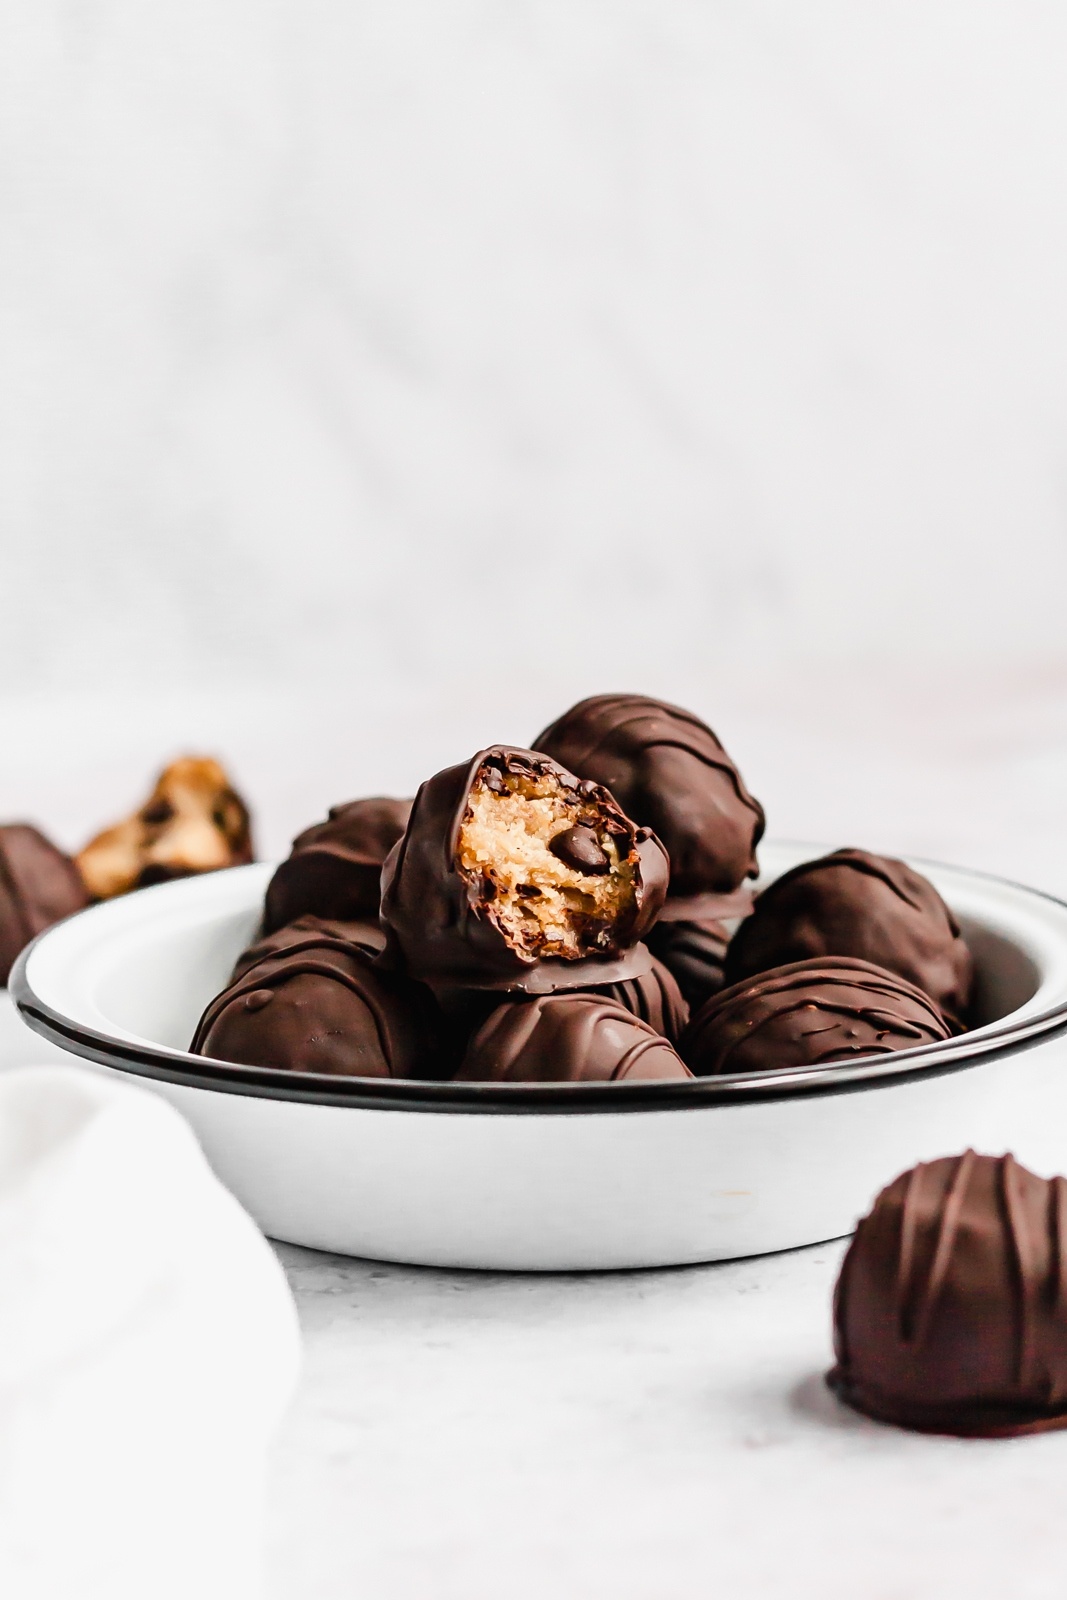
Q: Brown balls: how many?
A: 11